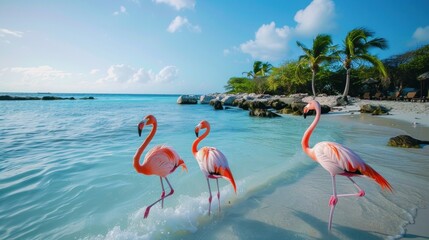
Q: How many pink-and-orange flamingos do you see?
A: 3